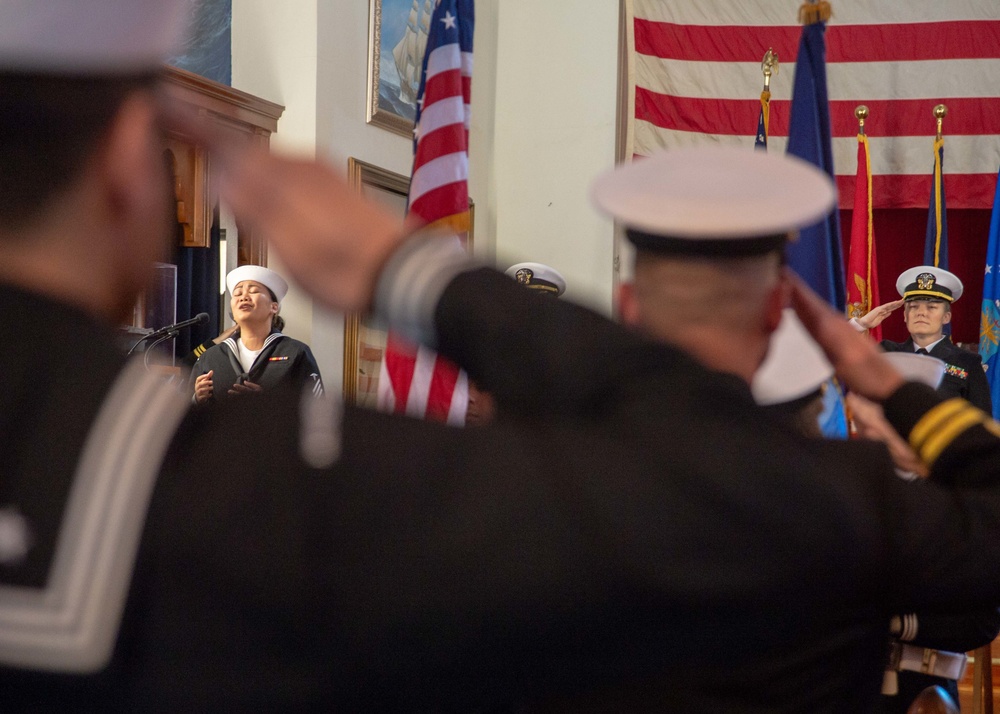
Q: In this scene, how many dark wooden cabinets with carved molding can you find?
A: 1